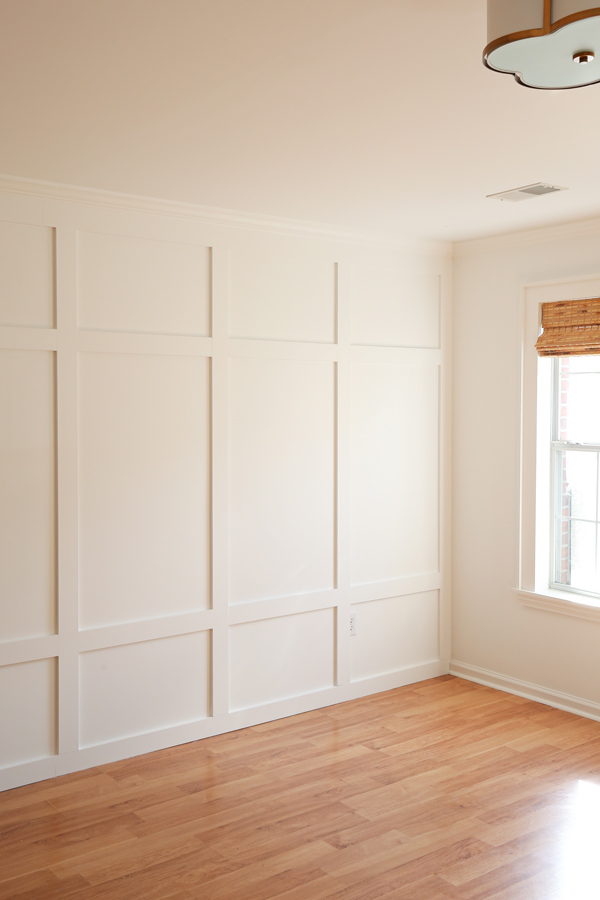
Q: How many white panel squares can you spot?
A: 12